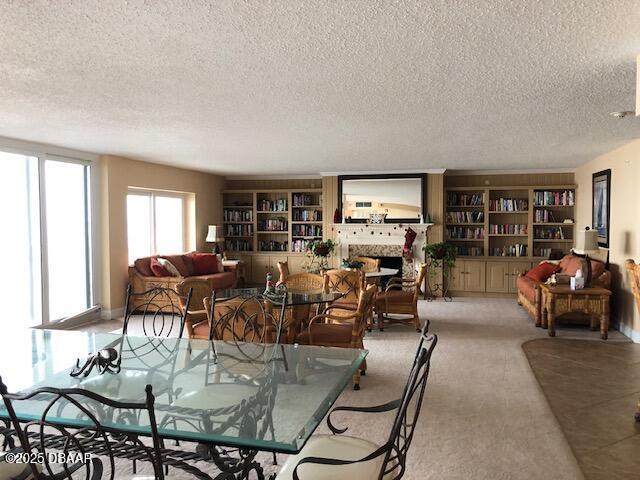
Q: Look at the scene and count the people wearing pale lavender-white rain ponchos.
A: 0